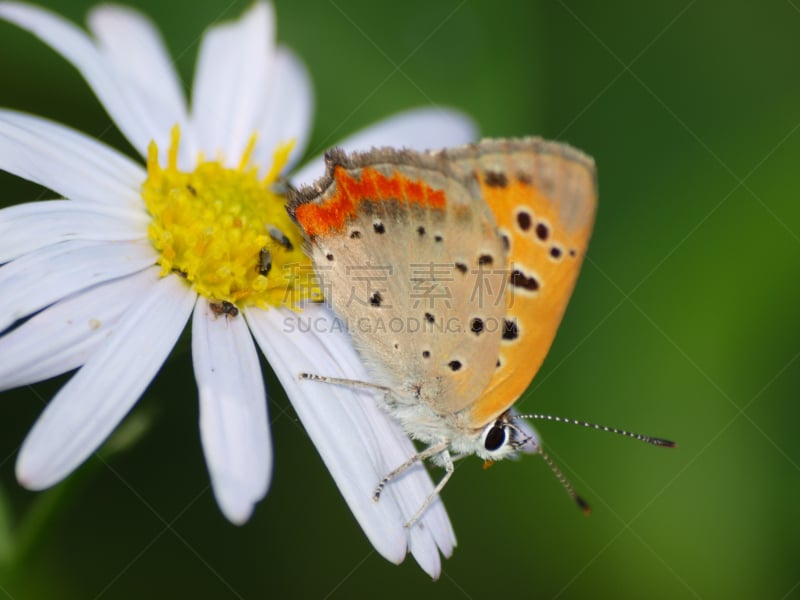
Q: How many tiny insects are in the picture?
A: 4